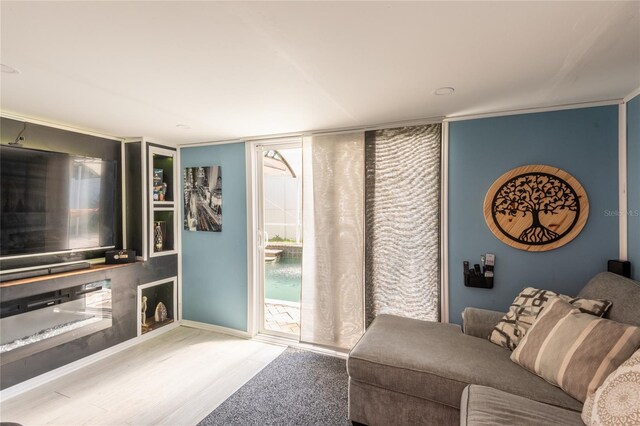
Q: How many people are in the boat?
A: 0